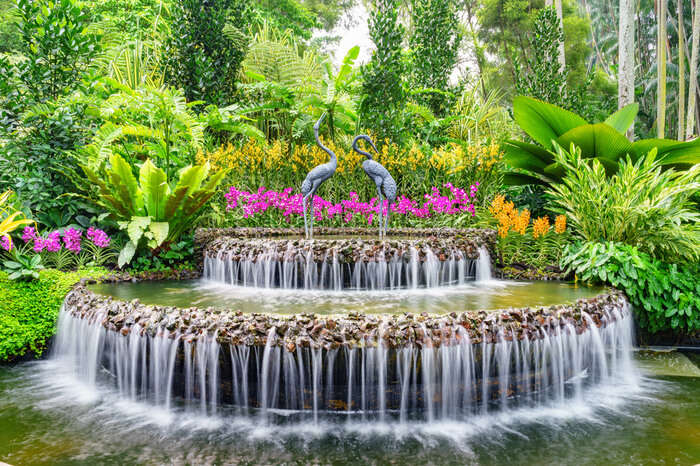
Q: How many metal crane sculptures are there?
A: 2